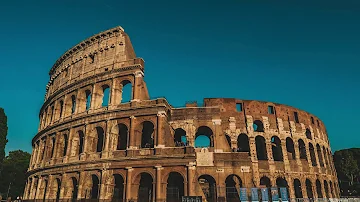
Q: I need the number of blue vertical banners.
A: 5